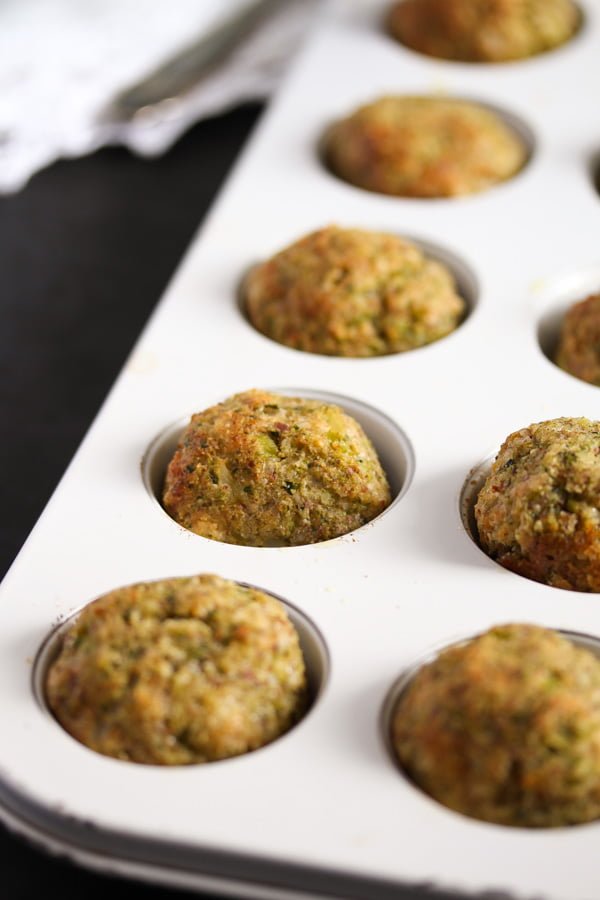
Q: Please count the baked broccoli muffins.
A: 8